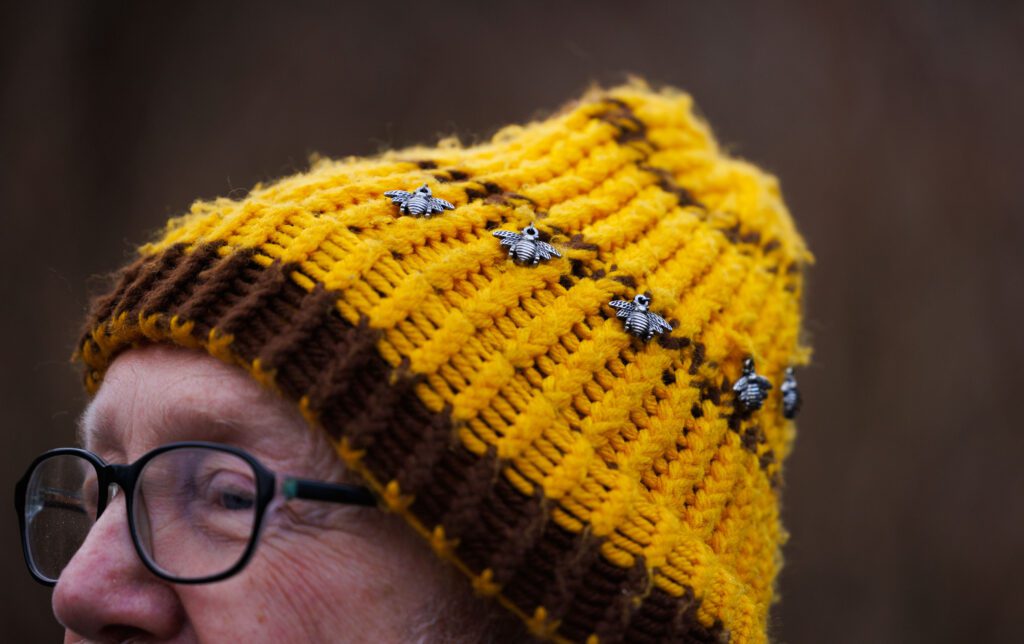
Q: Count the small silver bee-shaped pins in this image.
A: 5